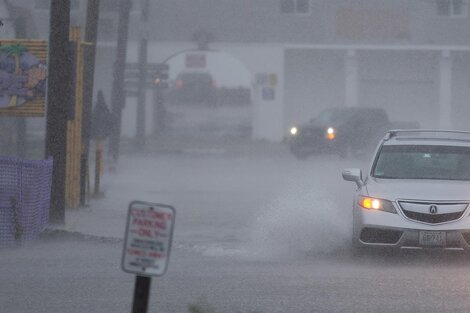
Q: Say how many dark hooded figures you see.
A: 0